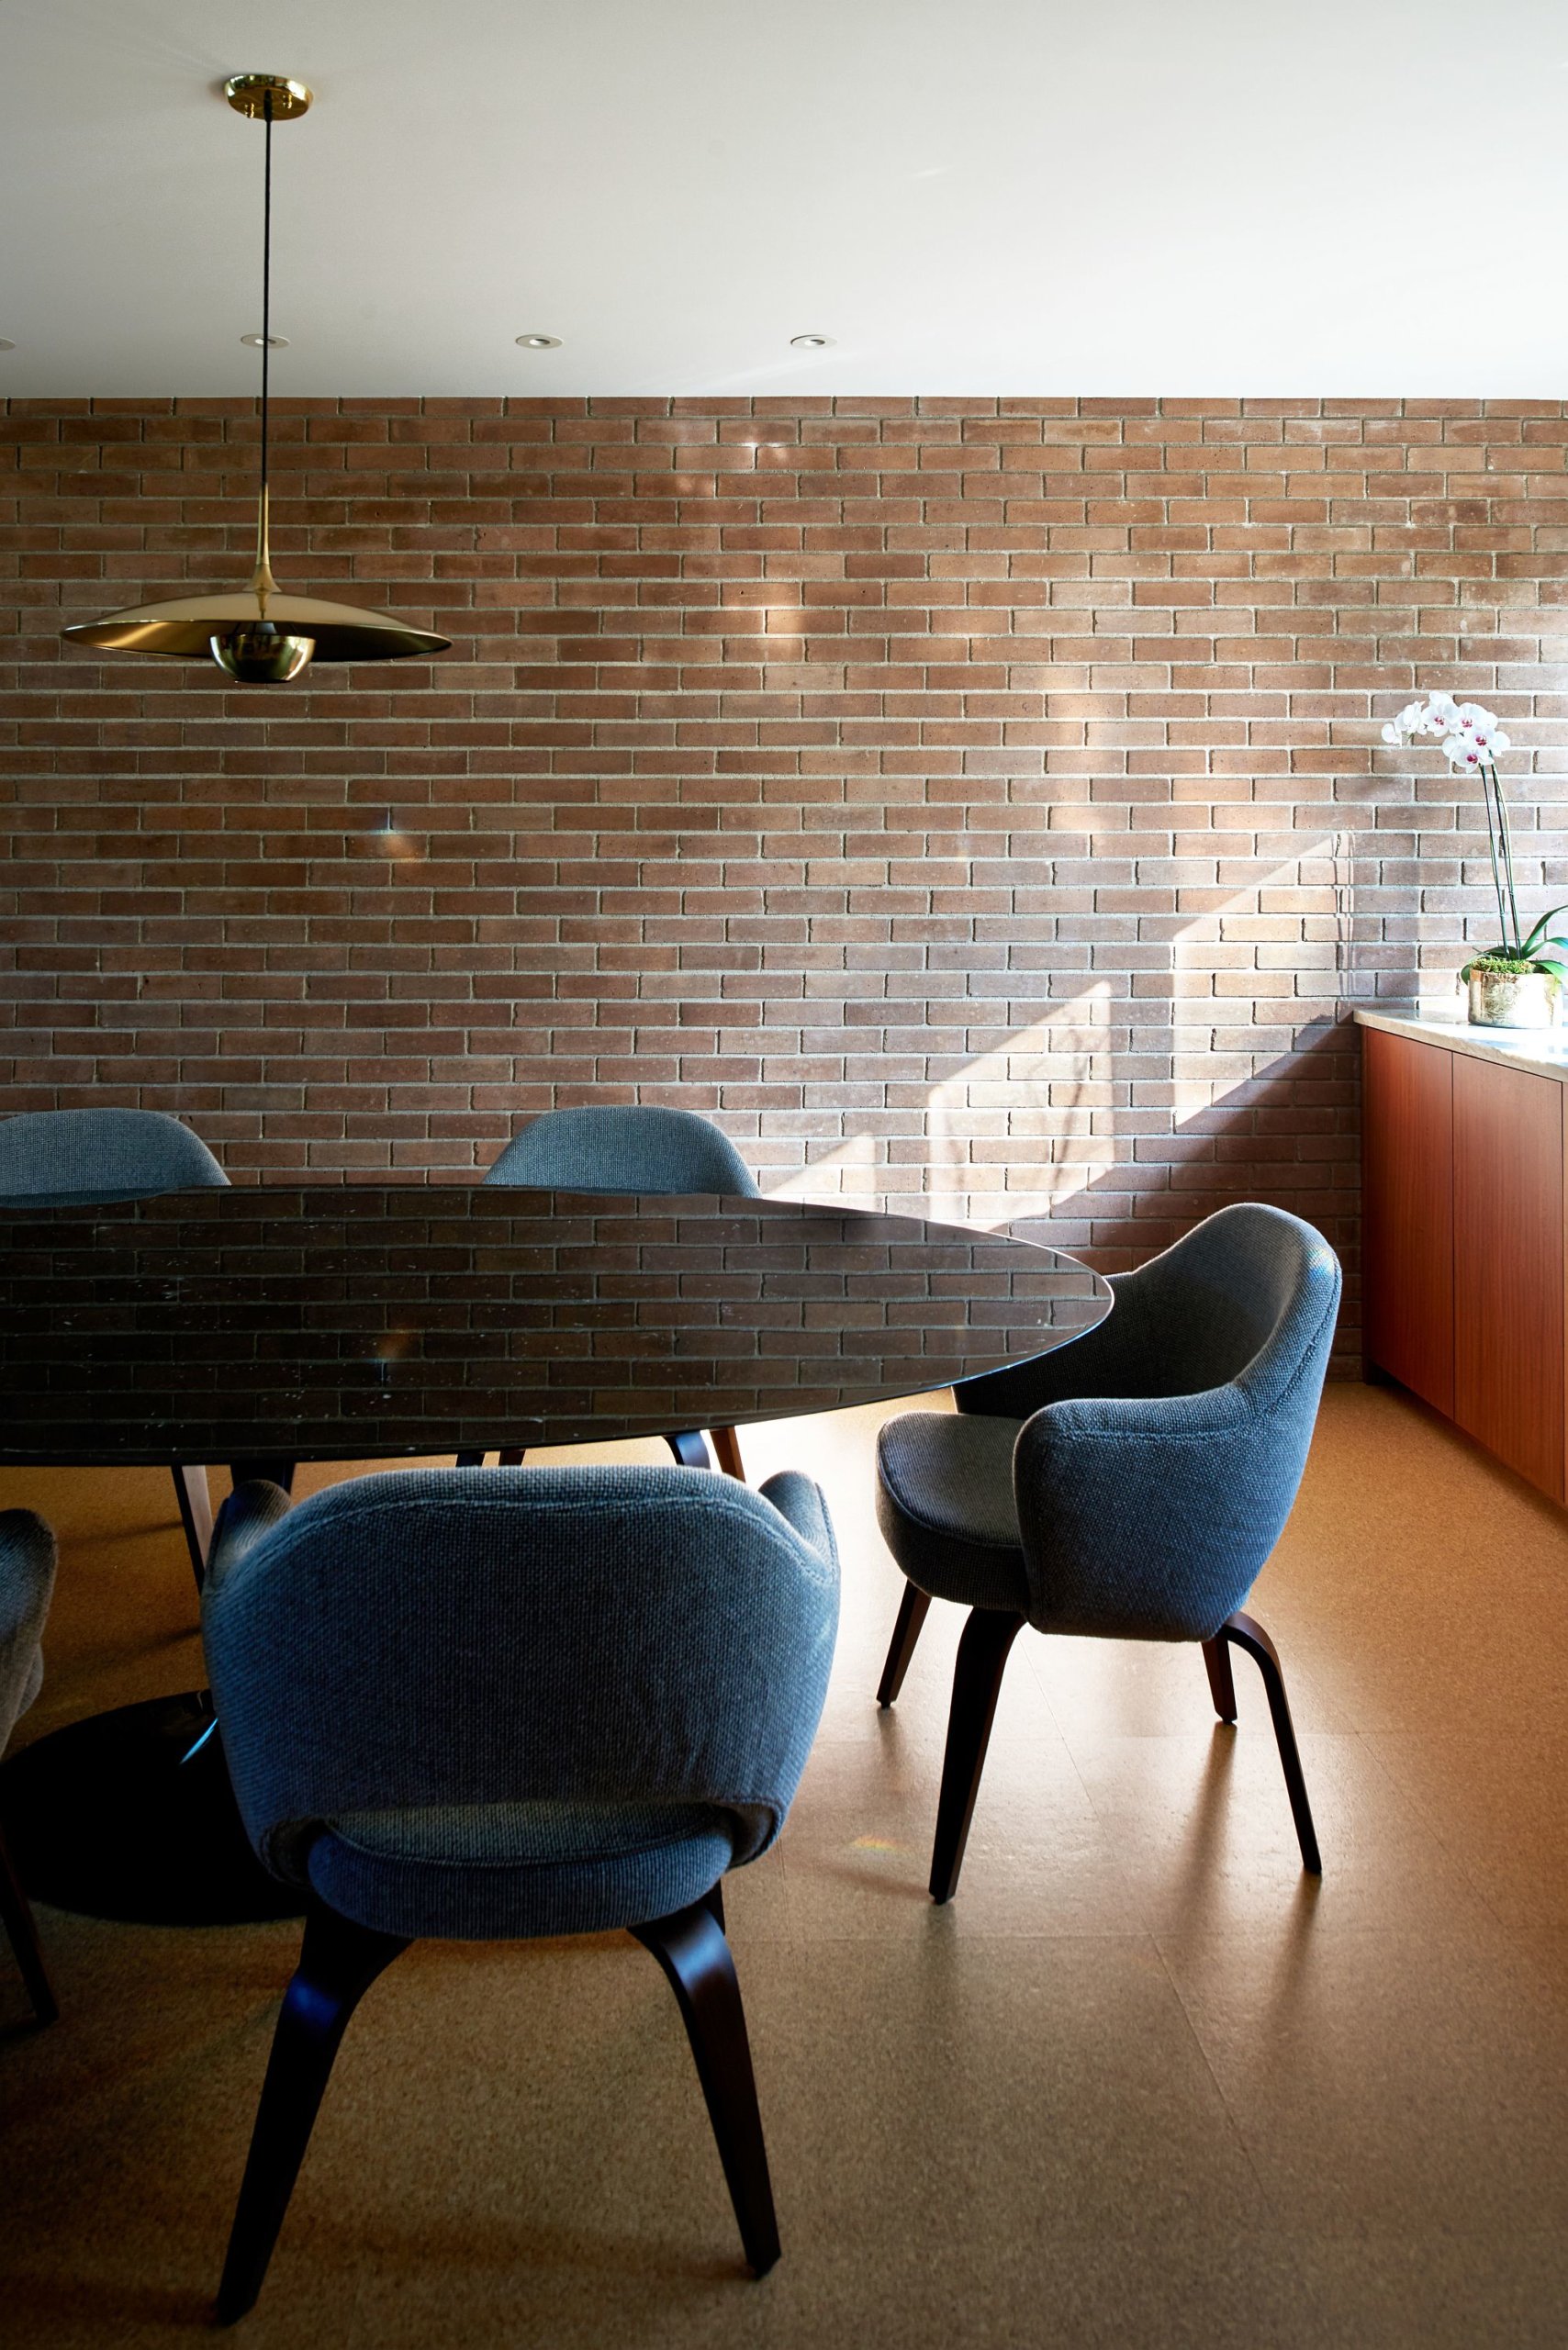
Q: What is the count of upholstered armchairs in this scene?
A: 5